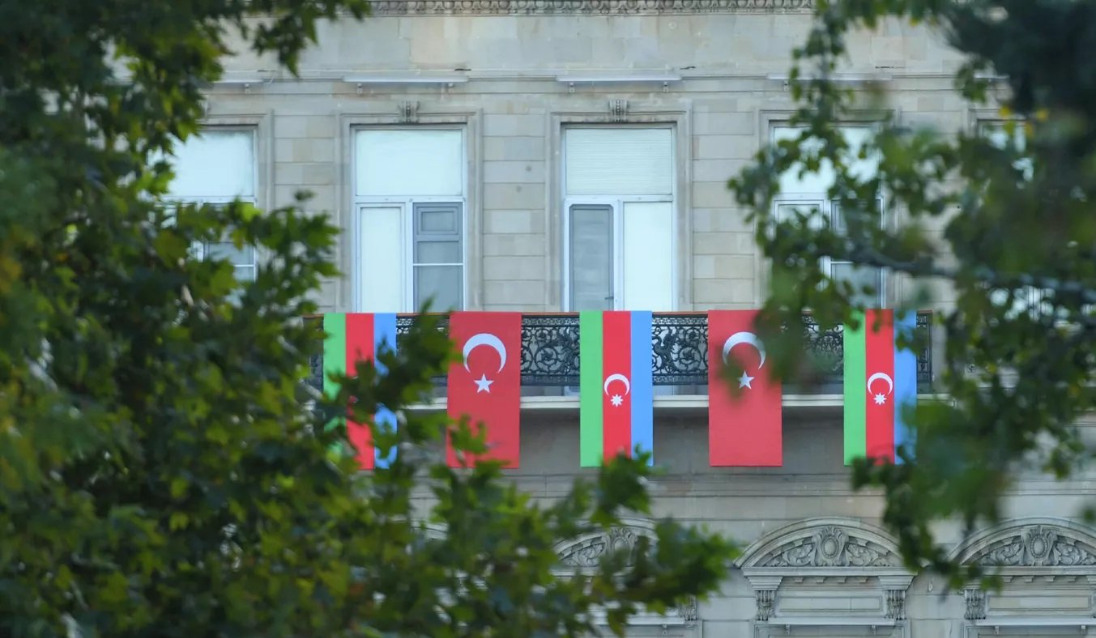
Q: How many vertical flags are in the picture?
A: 5